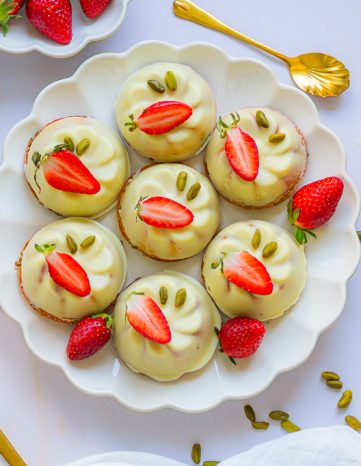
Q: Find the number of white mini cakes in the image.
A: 7